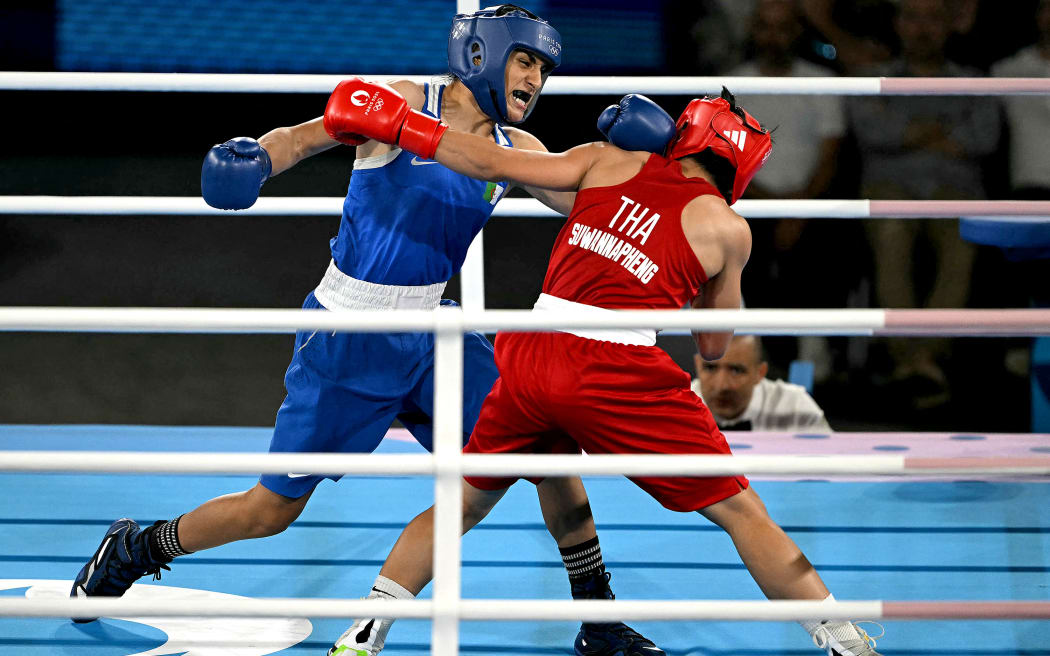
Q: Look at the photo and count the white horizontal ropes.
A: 5